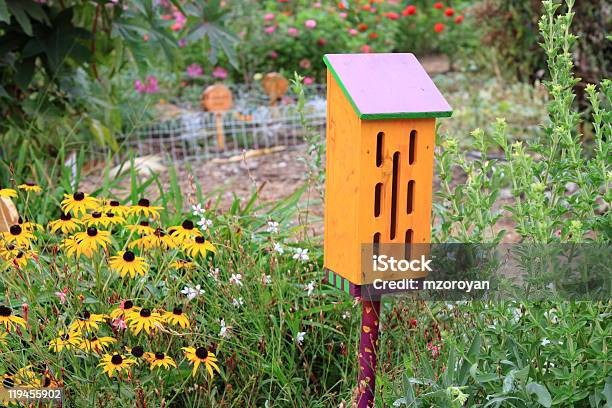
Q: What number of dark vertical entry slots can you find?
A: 7